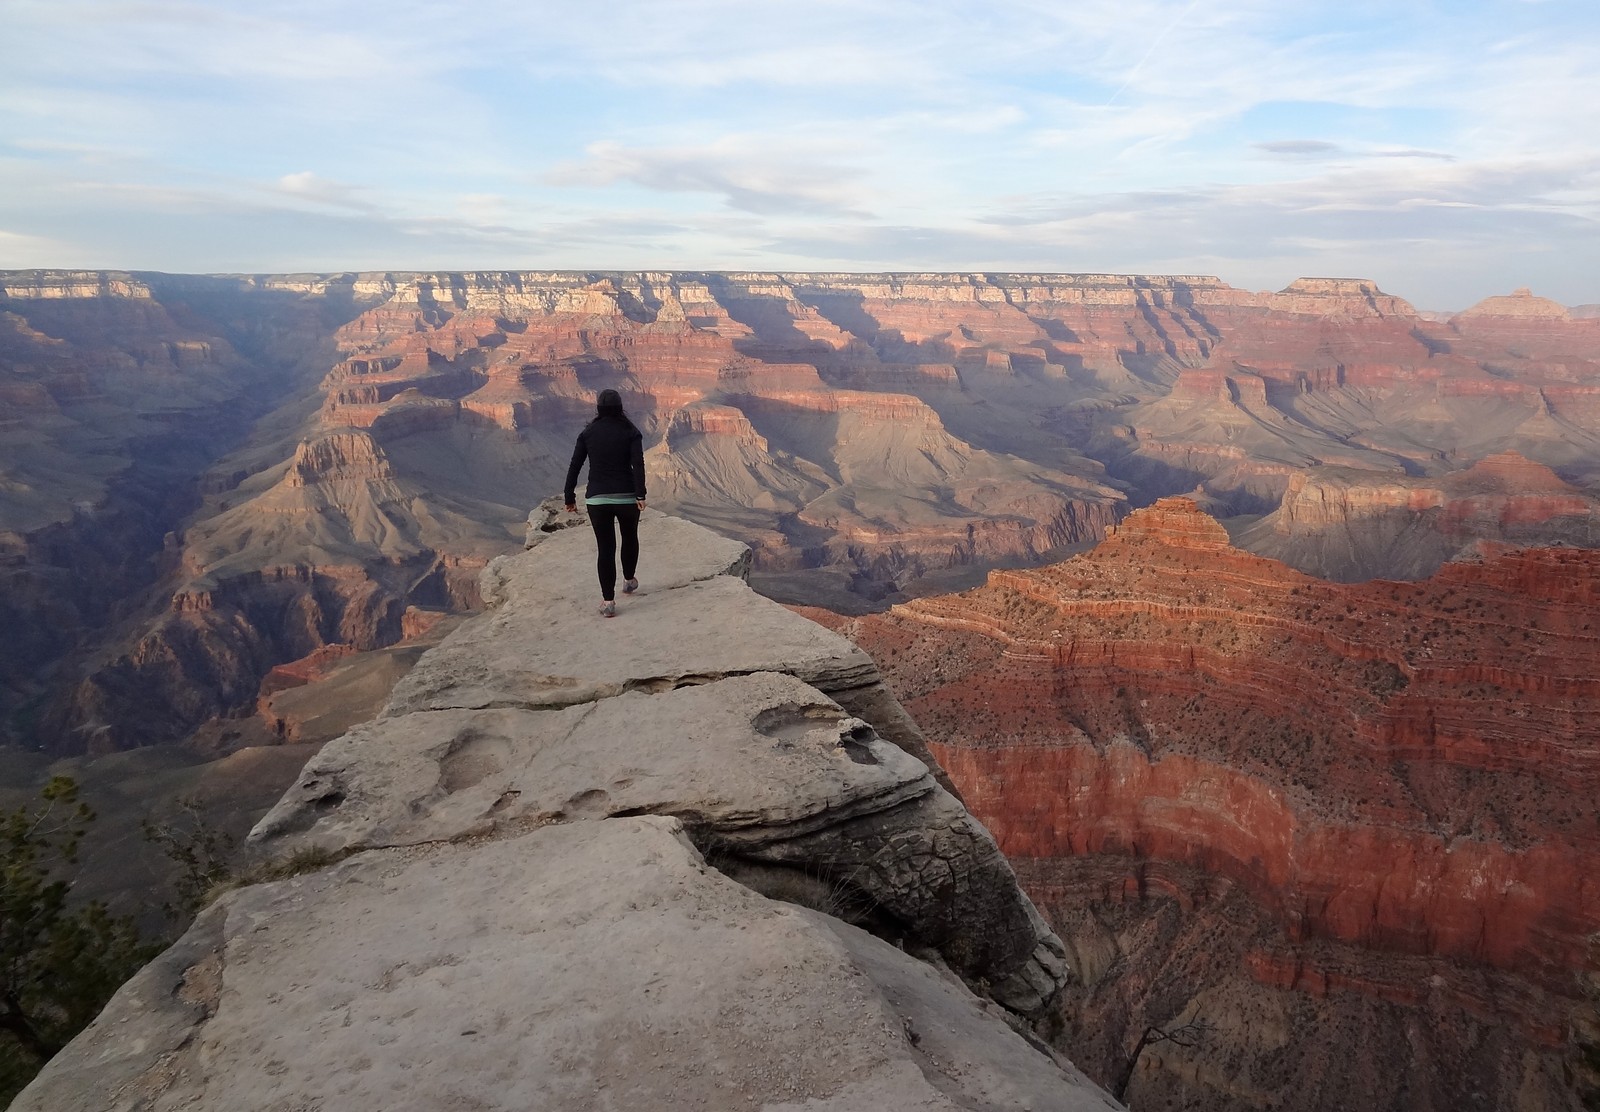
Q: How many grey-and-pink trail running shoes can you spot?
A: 2